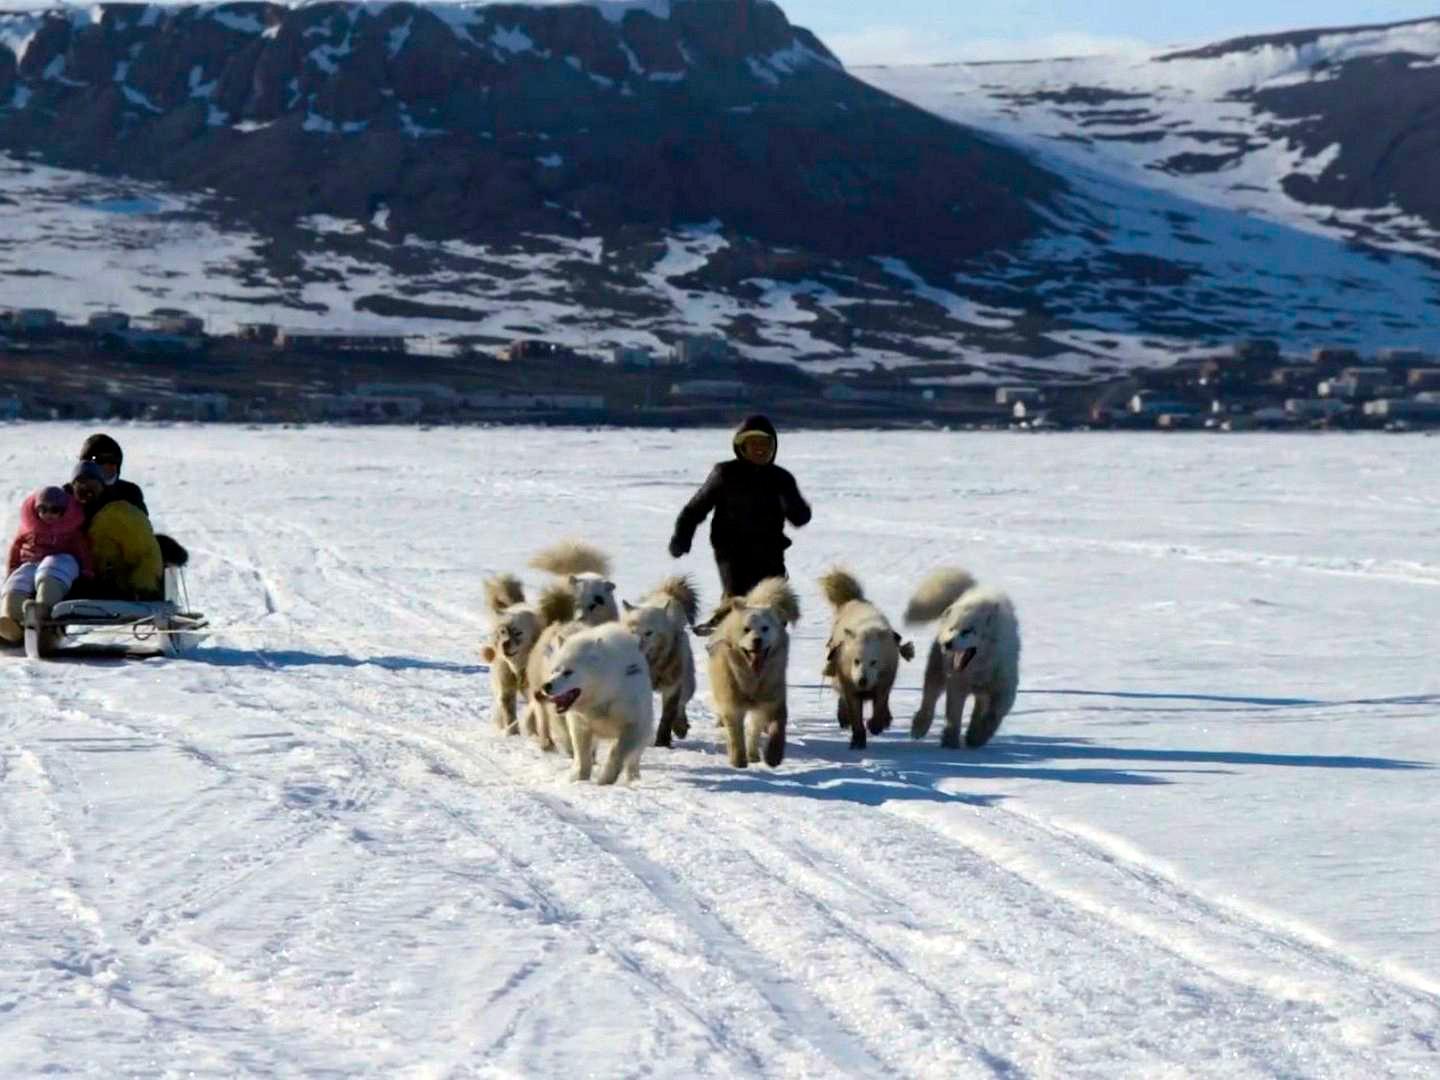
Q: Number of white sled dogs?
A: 8